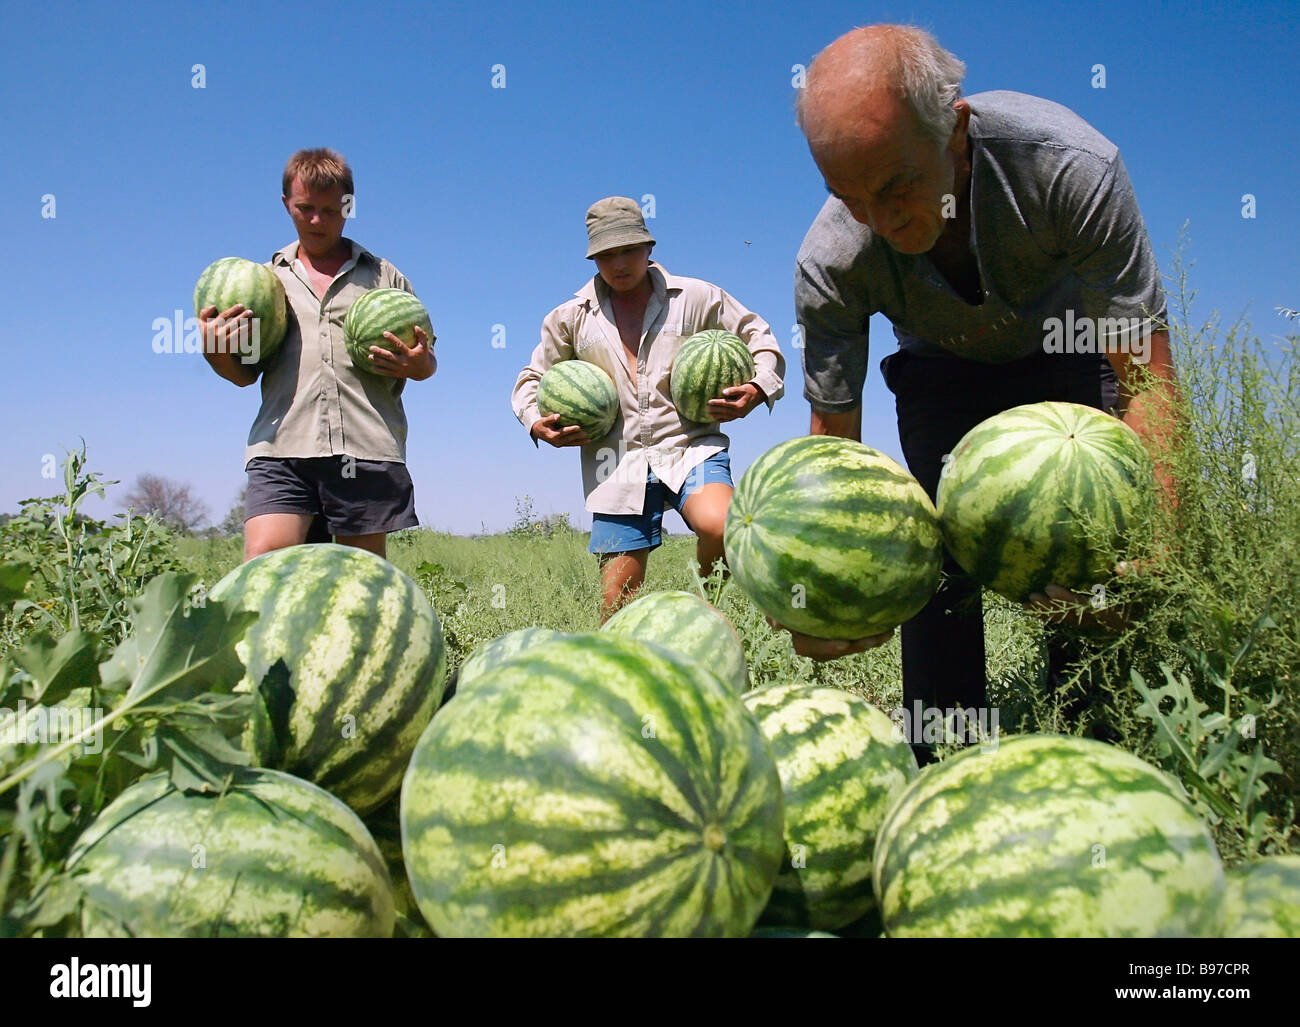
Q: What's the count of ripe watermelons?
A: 14